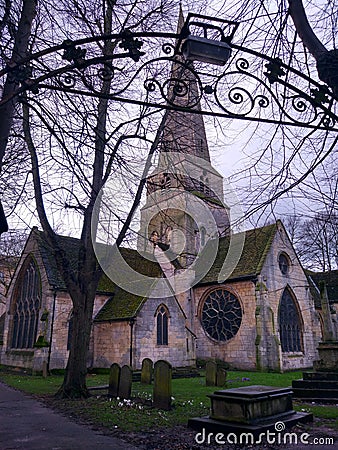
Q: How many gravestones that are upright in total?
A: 6